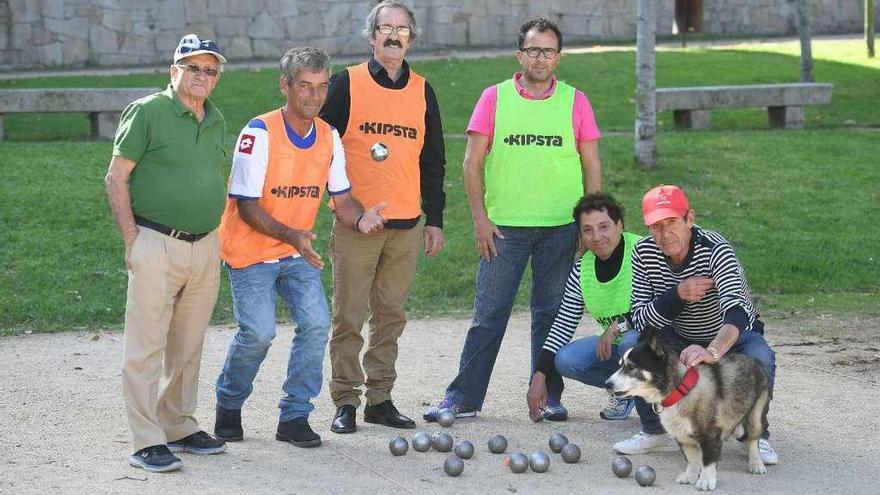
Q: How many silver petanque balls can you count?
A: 14